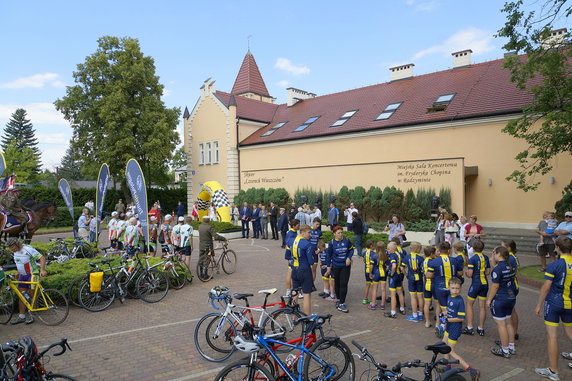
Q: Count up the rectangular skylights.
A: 5